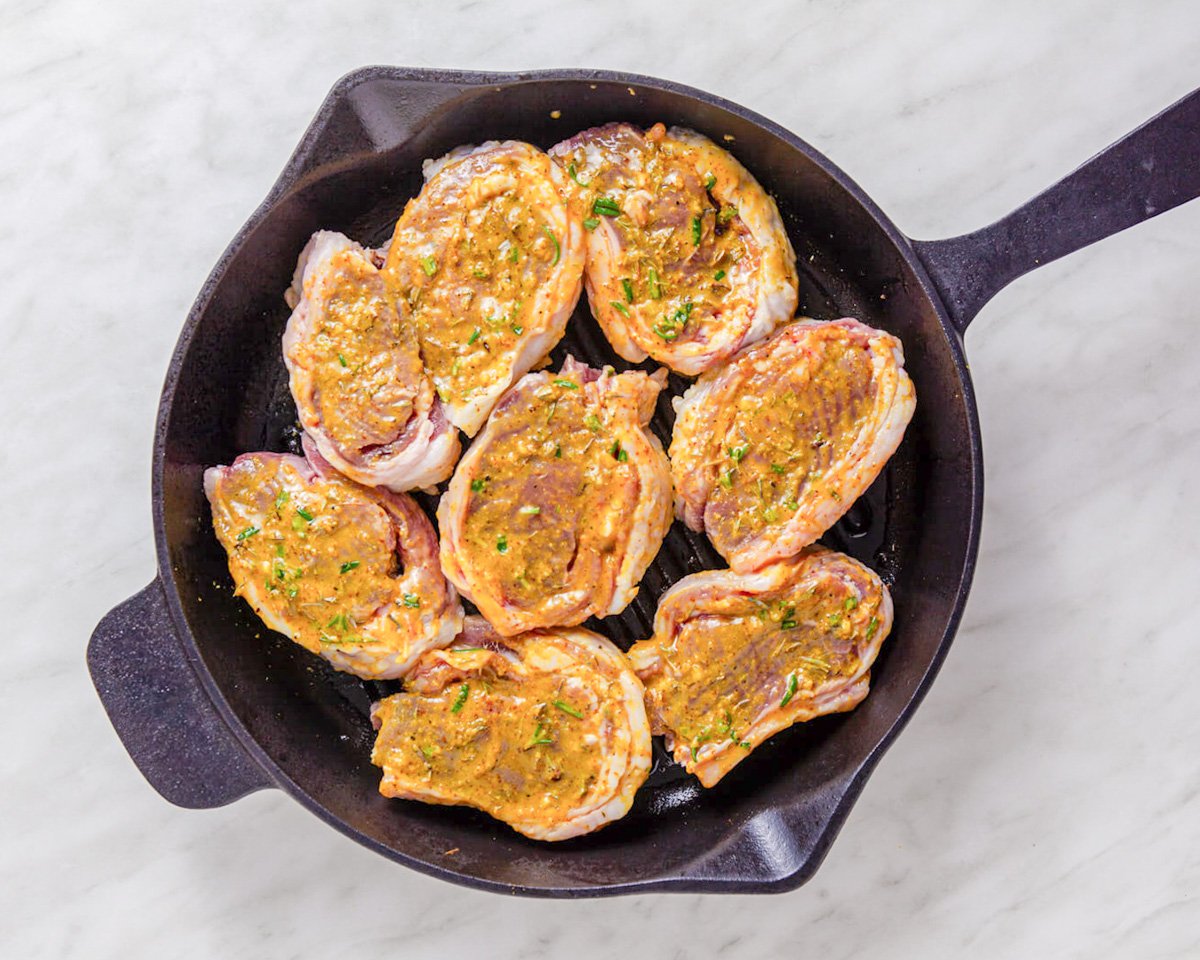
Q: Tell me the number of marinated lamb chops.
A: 8